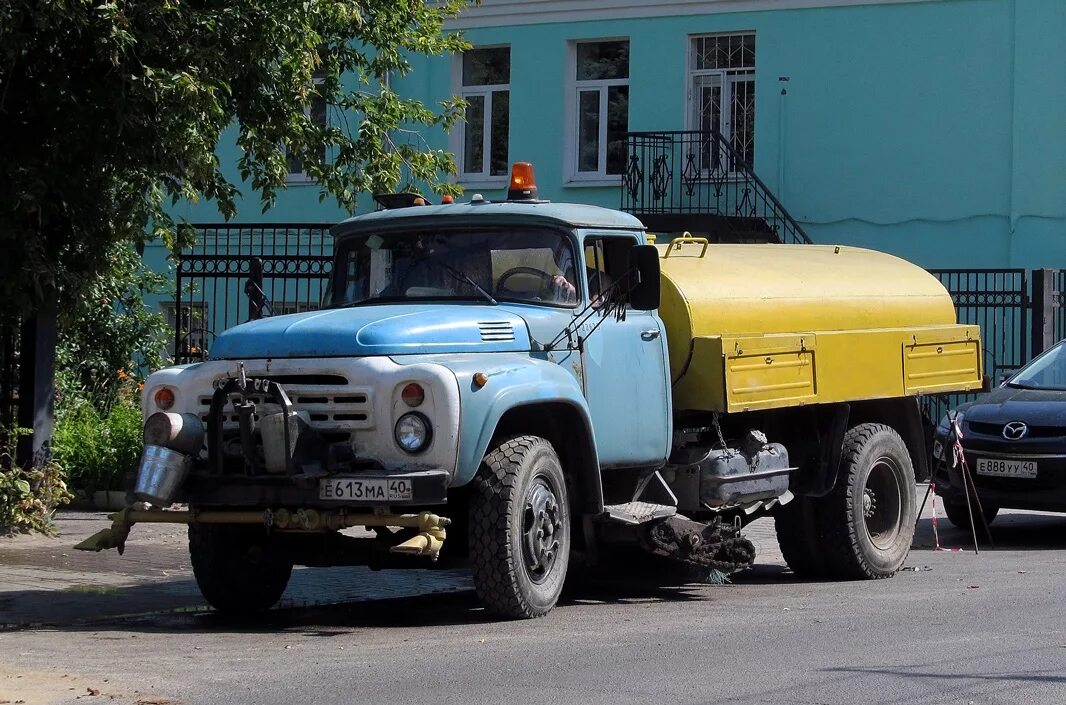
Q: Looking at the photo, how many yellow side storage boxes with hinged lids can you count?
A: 2